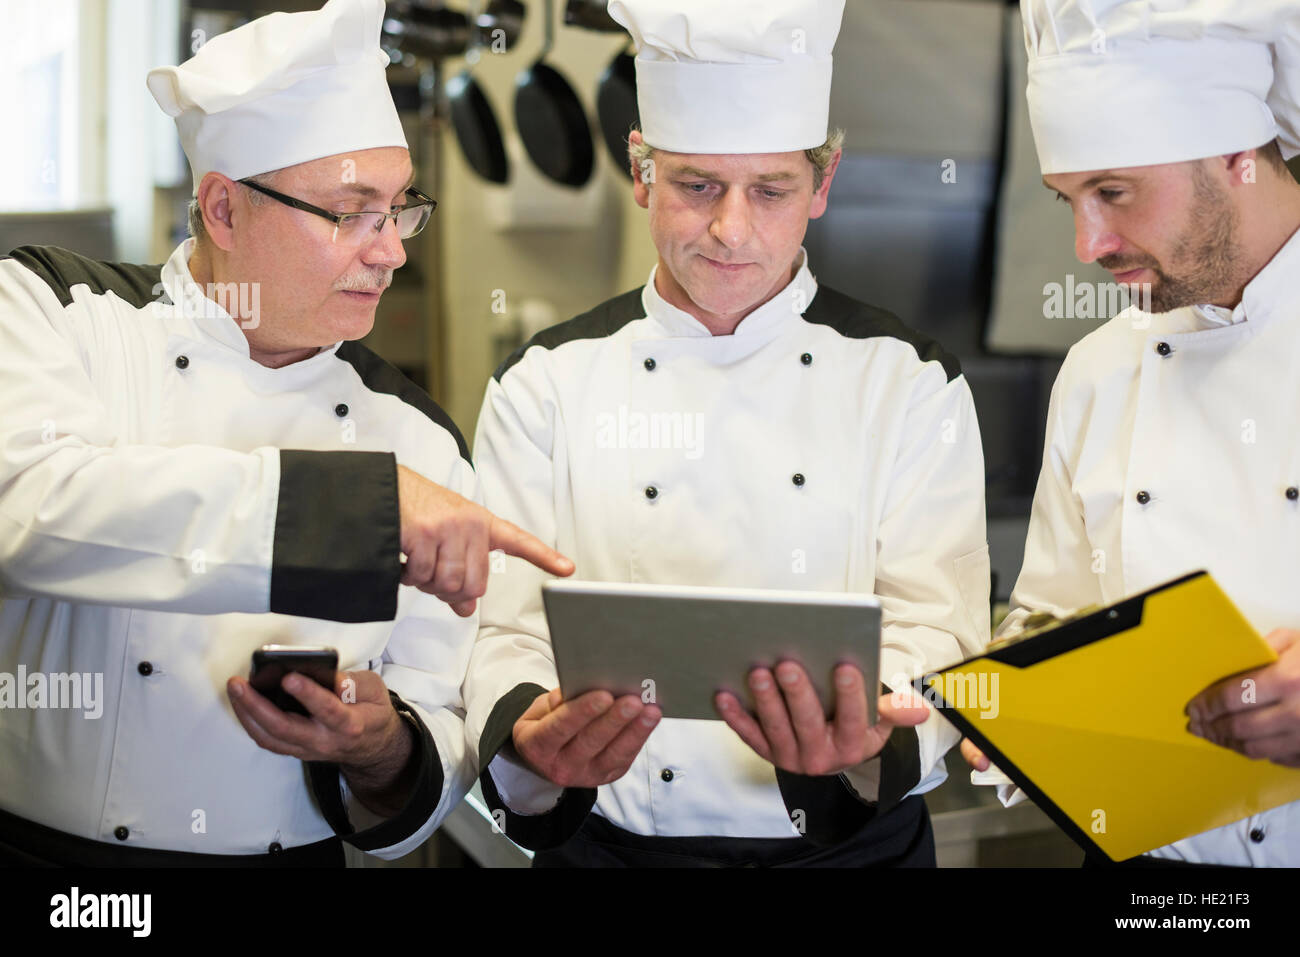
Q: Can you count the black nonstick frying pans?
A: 3